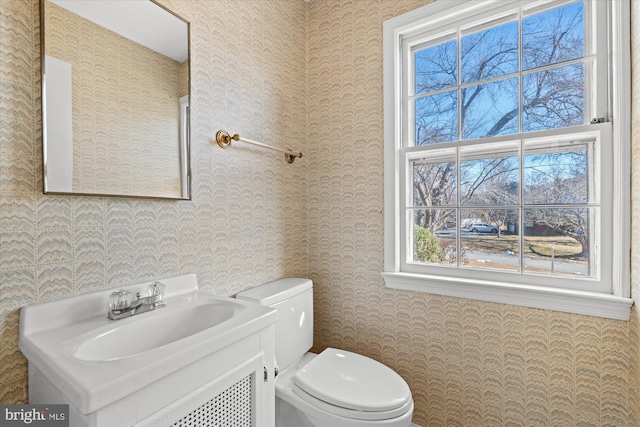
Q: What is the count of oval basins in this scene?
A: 1